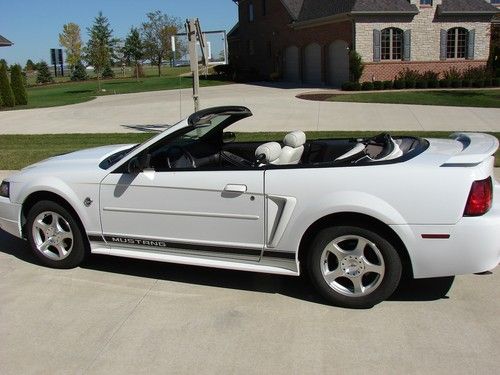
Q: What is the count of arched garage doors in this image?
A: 3